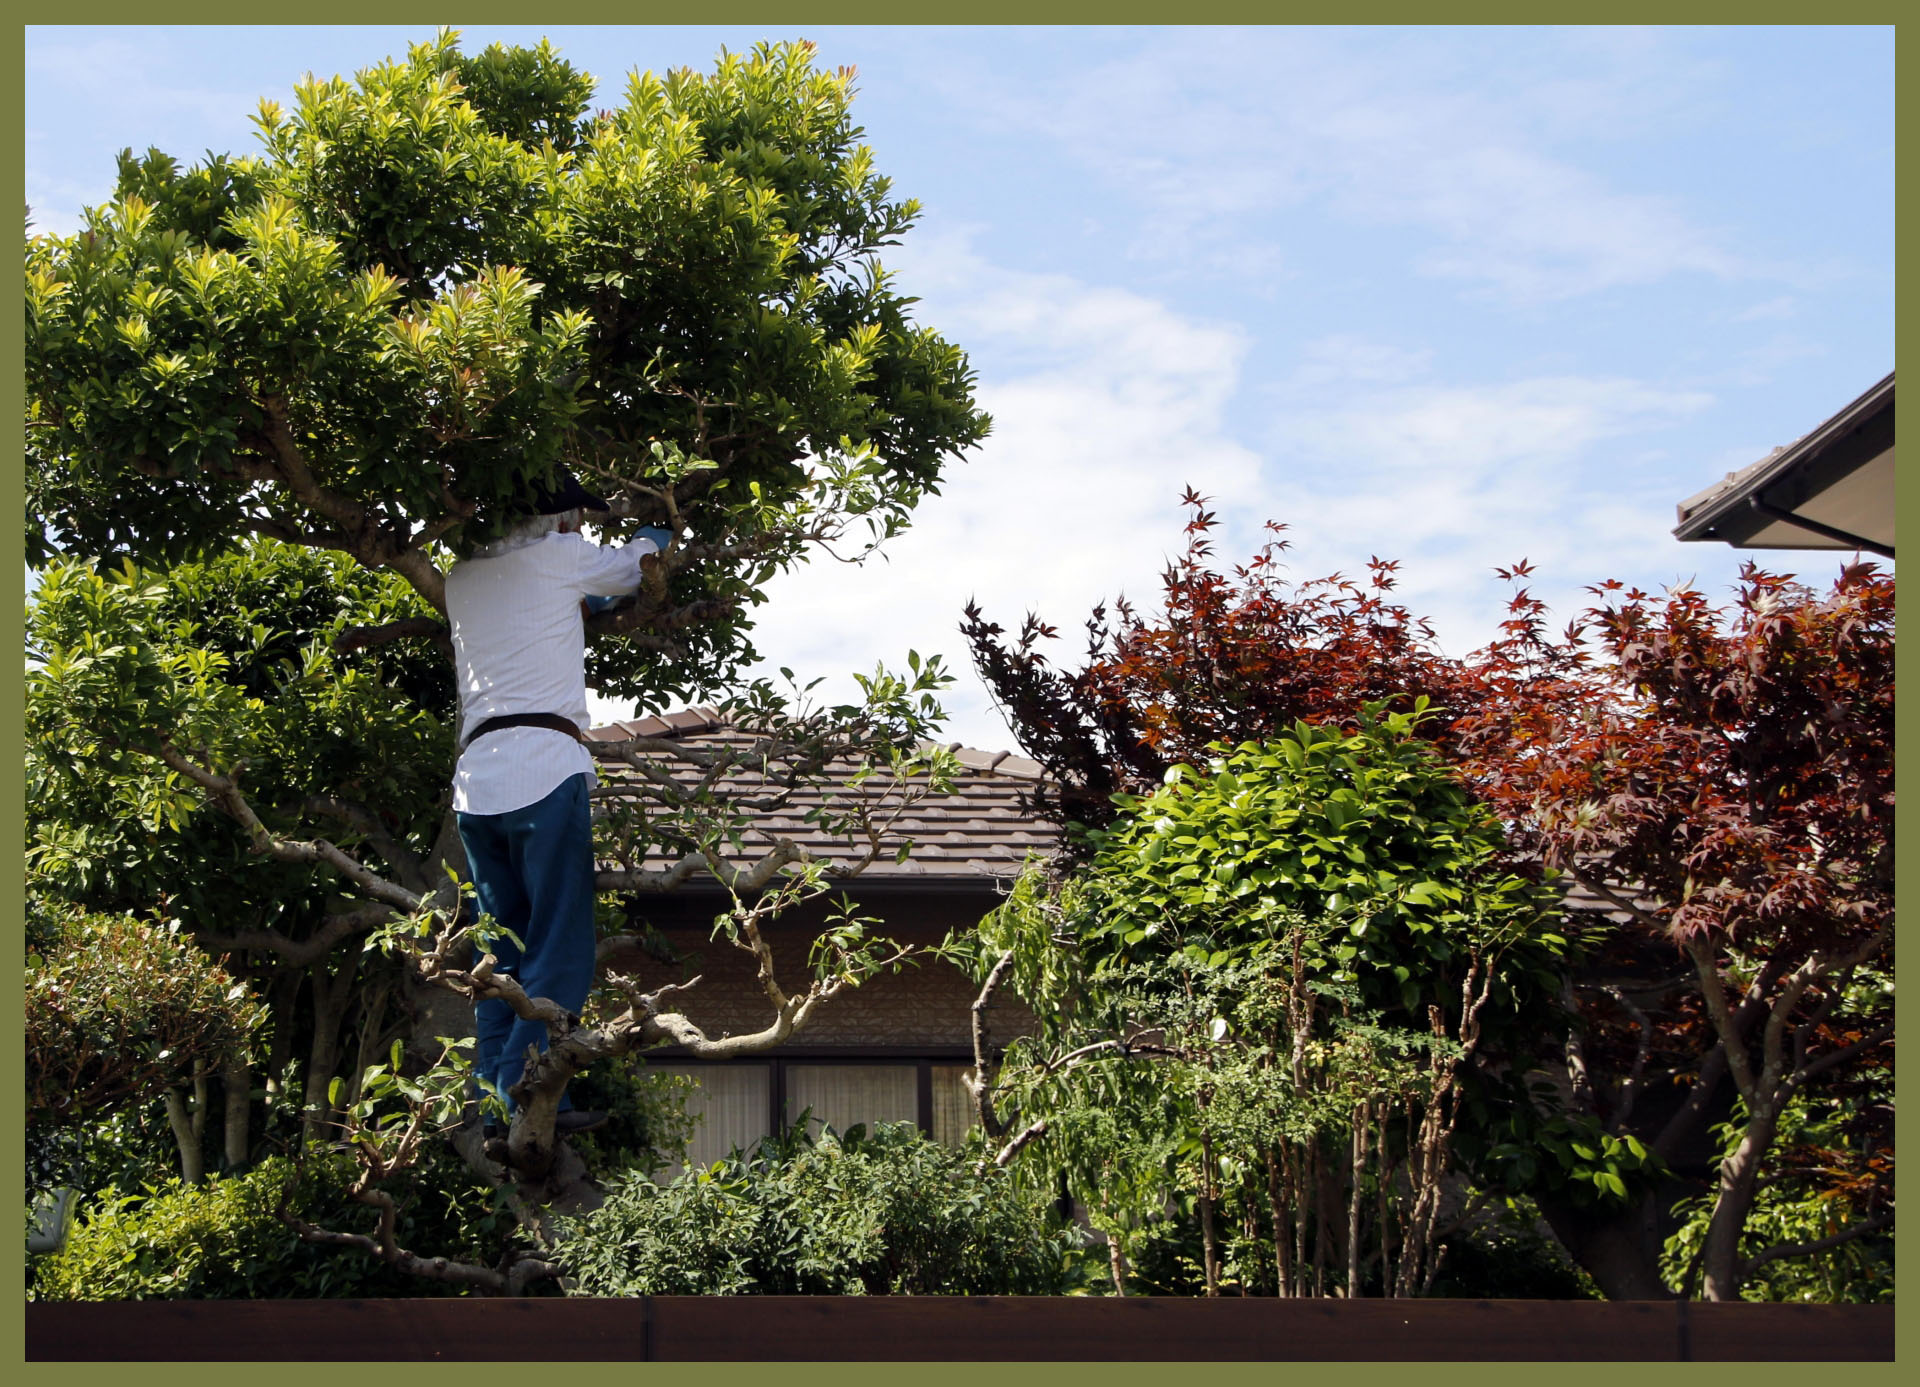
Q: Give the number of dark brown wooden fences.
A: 1